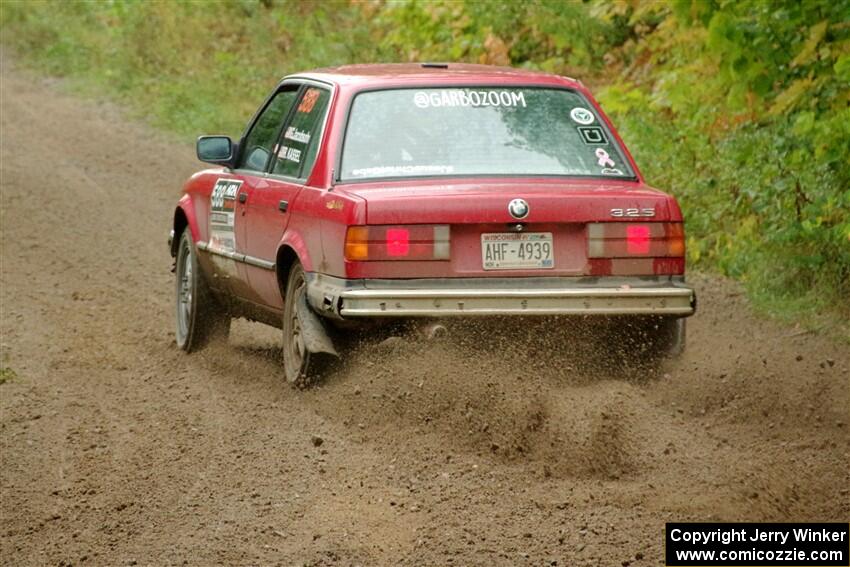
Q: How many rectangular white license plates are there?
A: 1